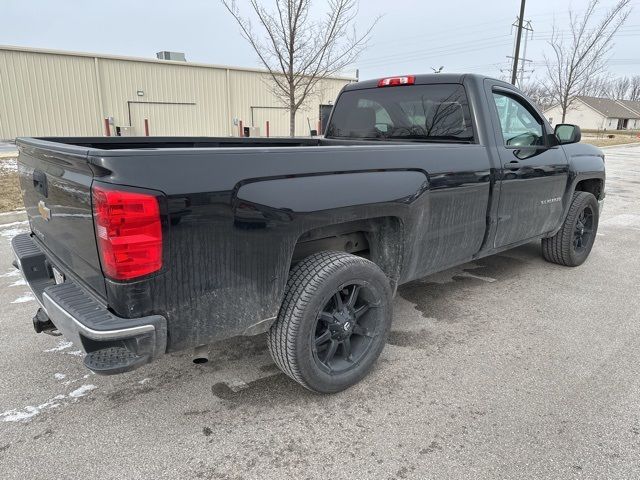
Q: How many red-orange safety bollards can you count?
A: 5